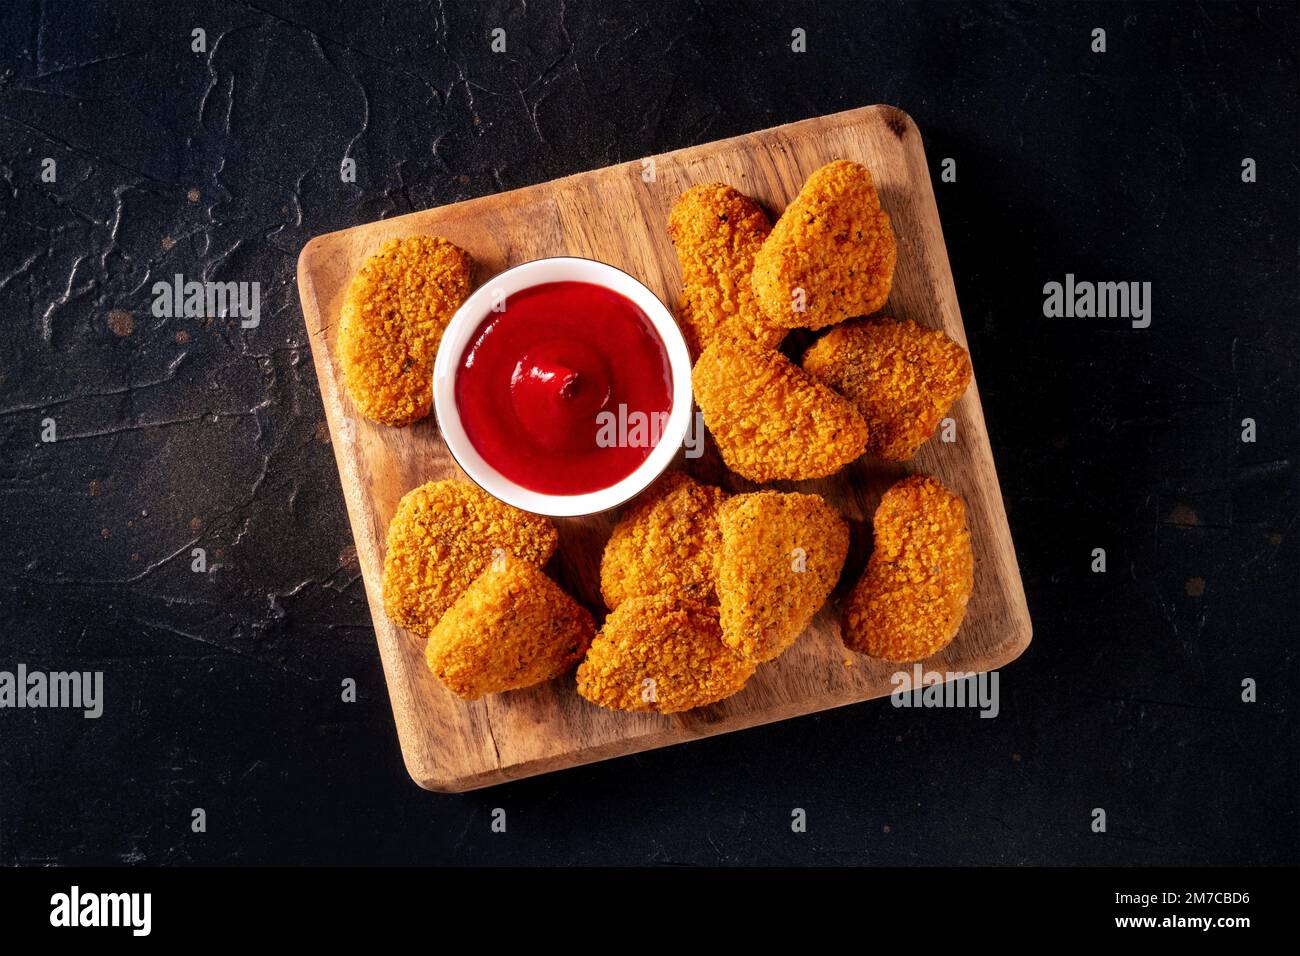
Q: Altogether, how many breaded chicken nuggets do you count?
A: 11